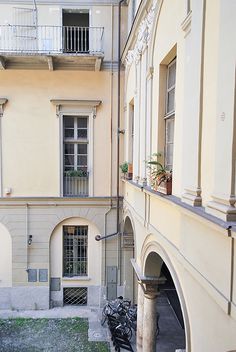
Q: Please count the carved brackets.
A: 3